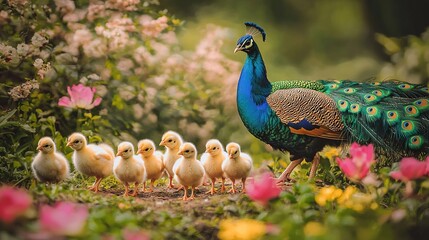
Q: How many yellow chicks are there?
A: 8